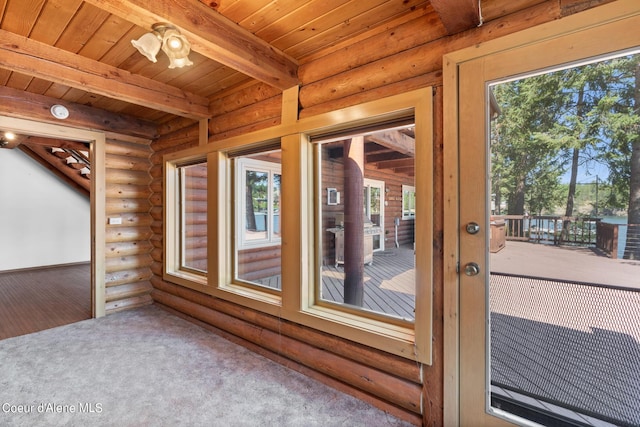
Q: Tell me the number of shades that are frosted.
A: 3